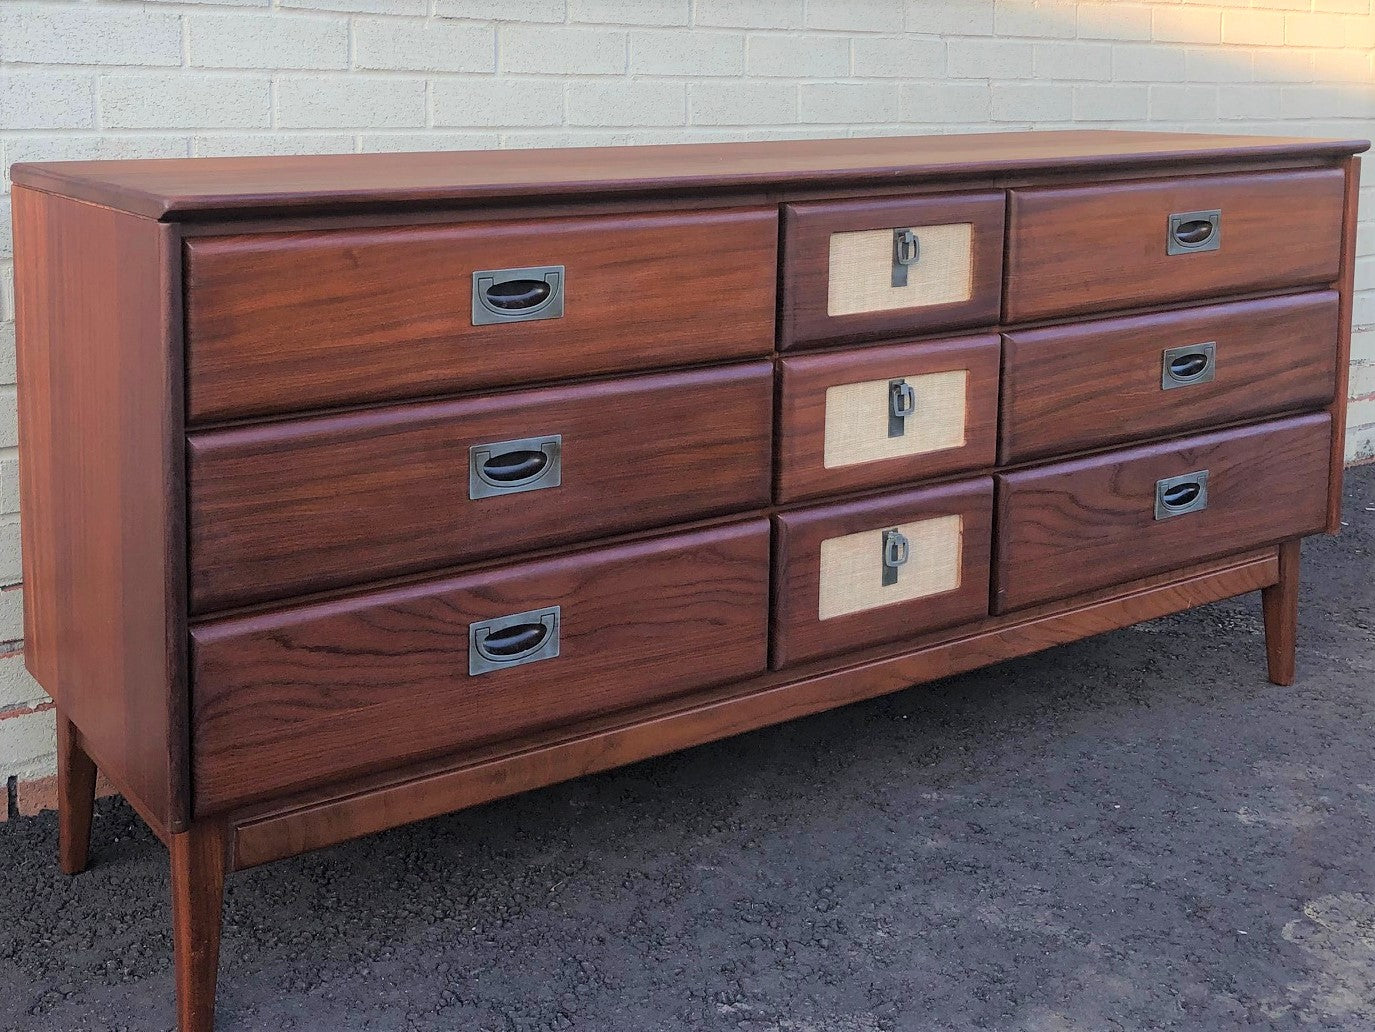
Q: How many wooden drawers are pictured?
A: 9